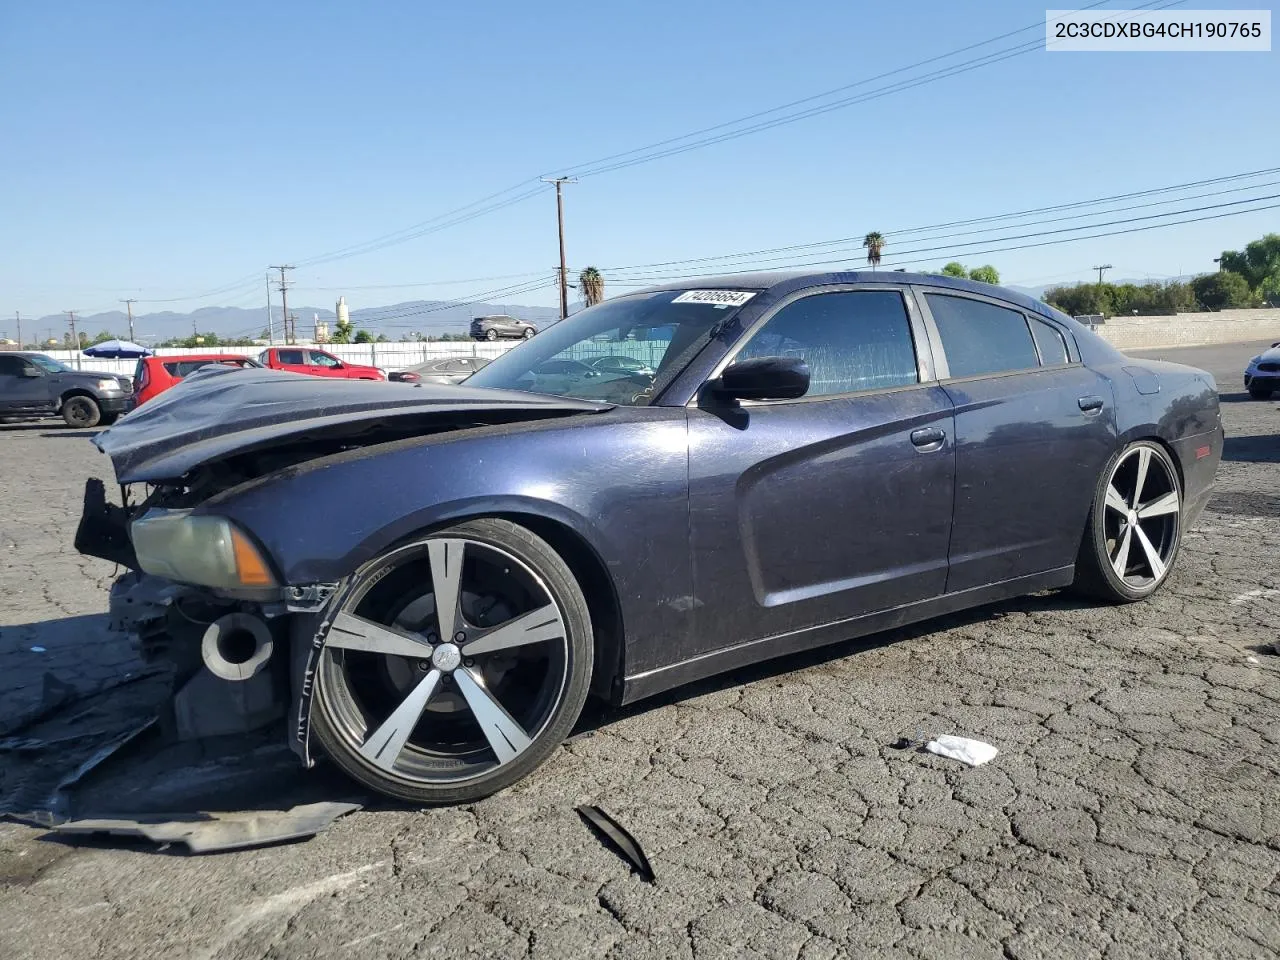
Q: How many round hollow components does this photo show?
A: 1